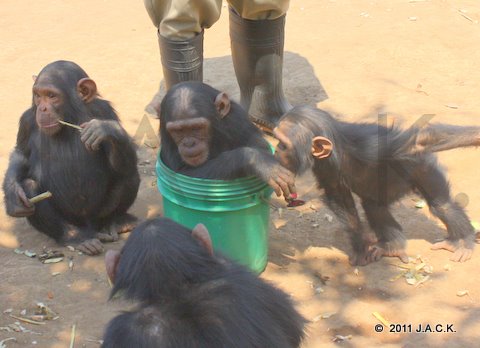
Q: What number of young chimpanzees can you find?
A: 4